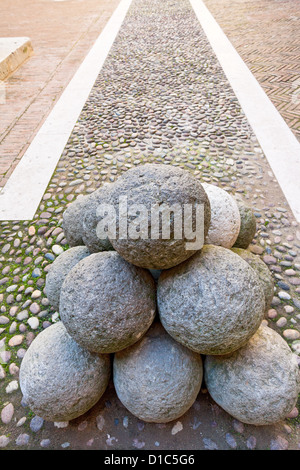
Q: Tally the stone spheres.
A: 12